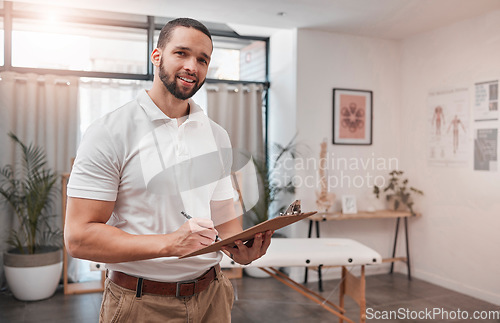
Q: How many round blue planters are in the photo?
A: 0